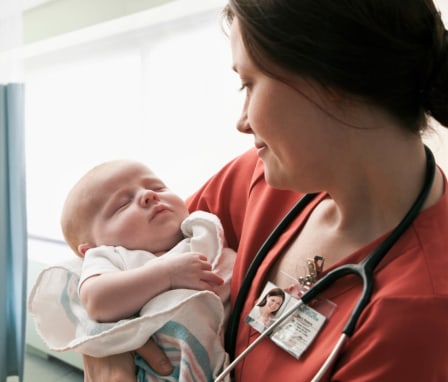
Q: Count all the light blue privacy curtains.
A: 1